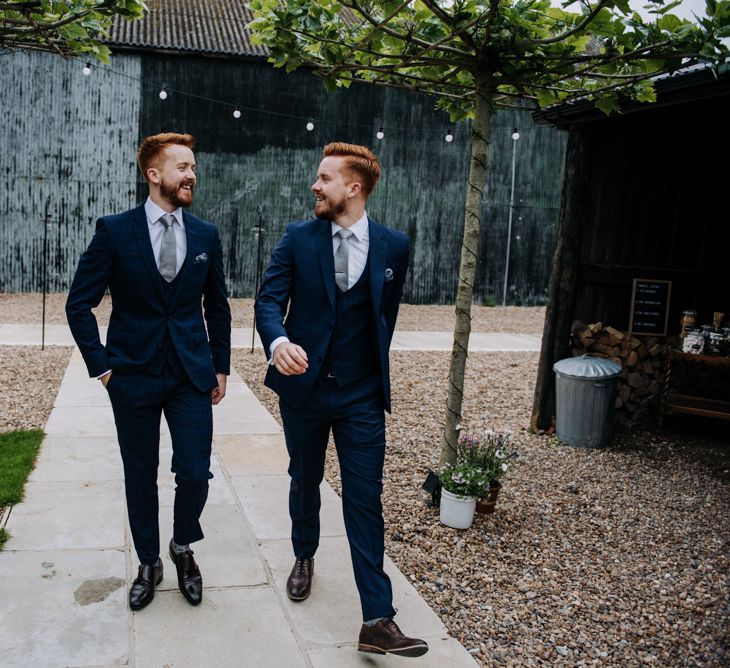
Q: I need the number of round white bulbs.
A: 7